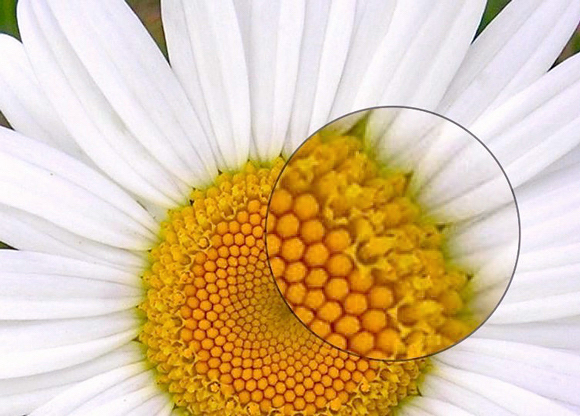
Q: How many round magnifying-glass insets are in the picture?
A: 1